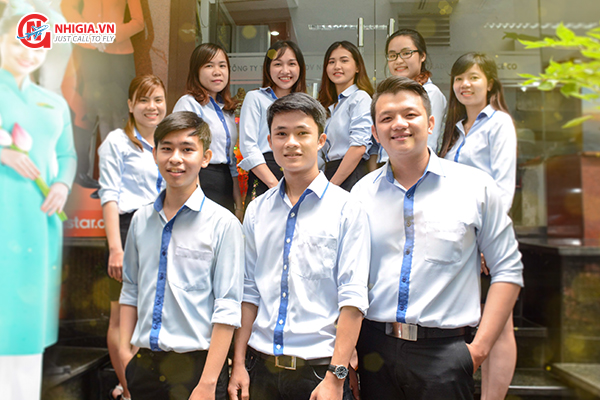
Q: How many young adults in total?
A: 9